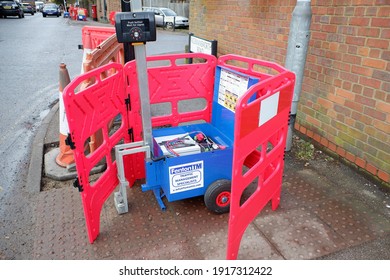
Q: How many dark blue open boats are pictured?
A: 0